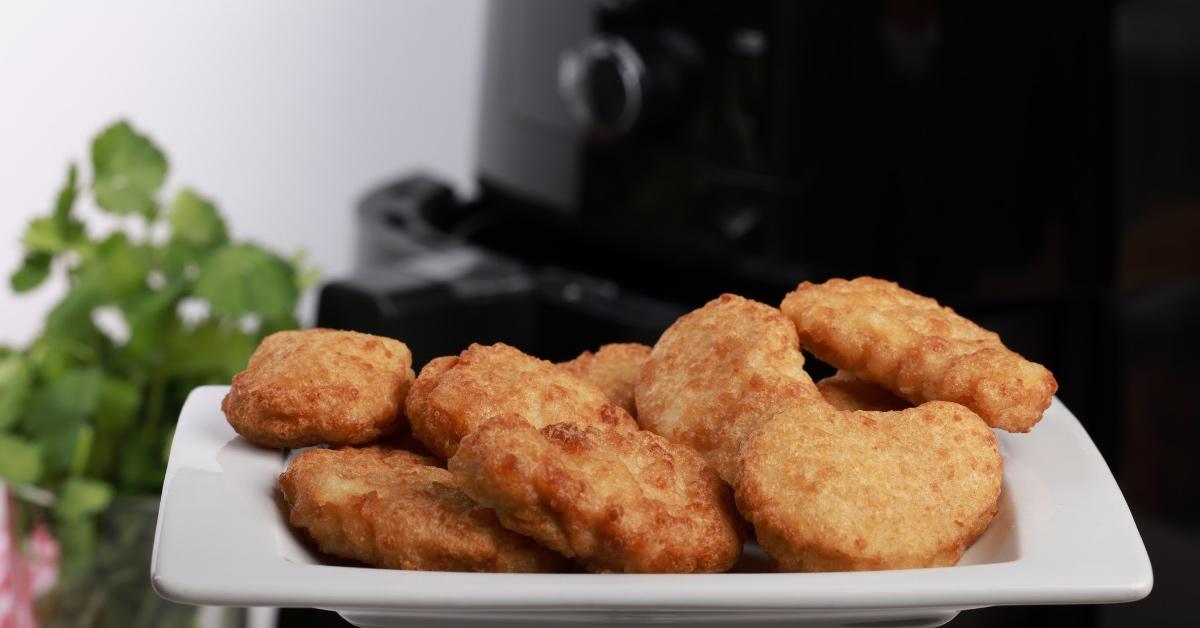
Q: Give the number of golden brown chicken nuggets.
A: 9